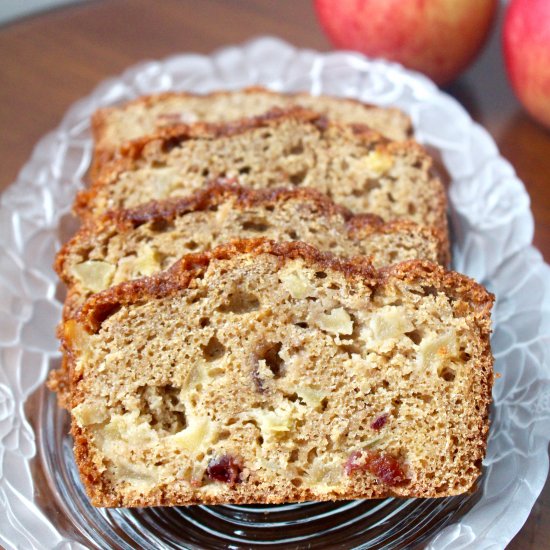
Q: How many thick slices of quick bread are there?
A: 4